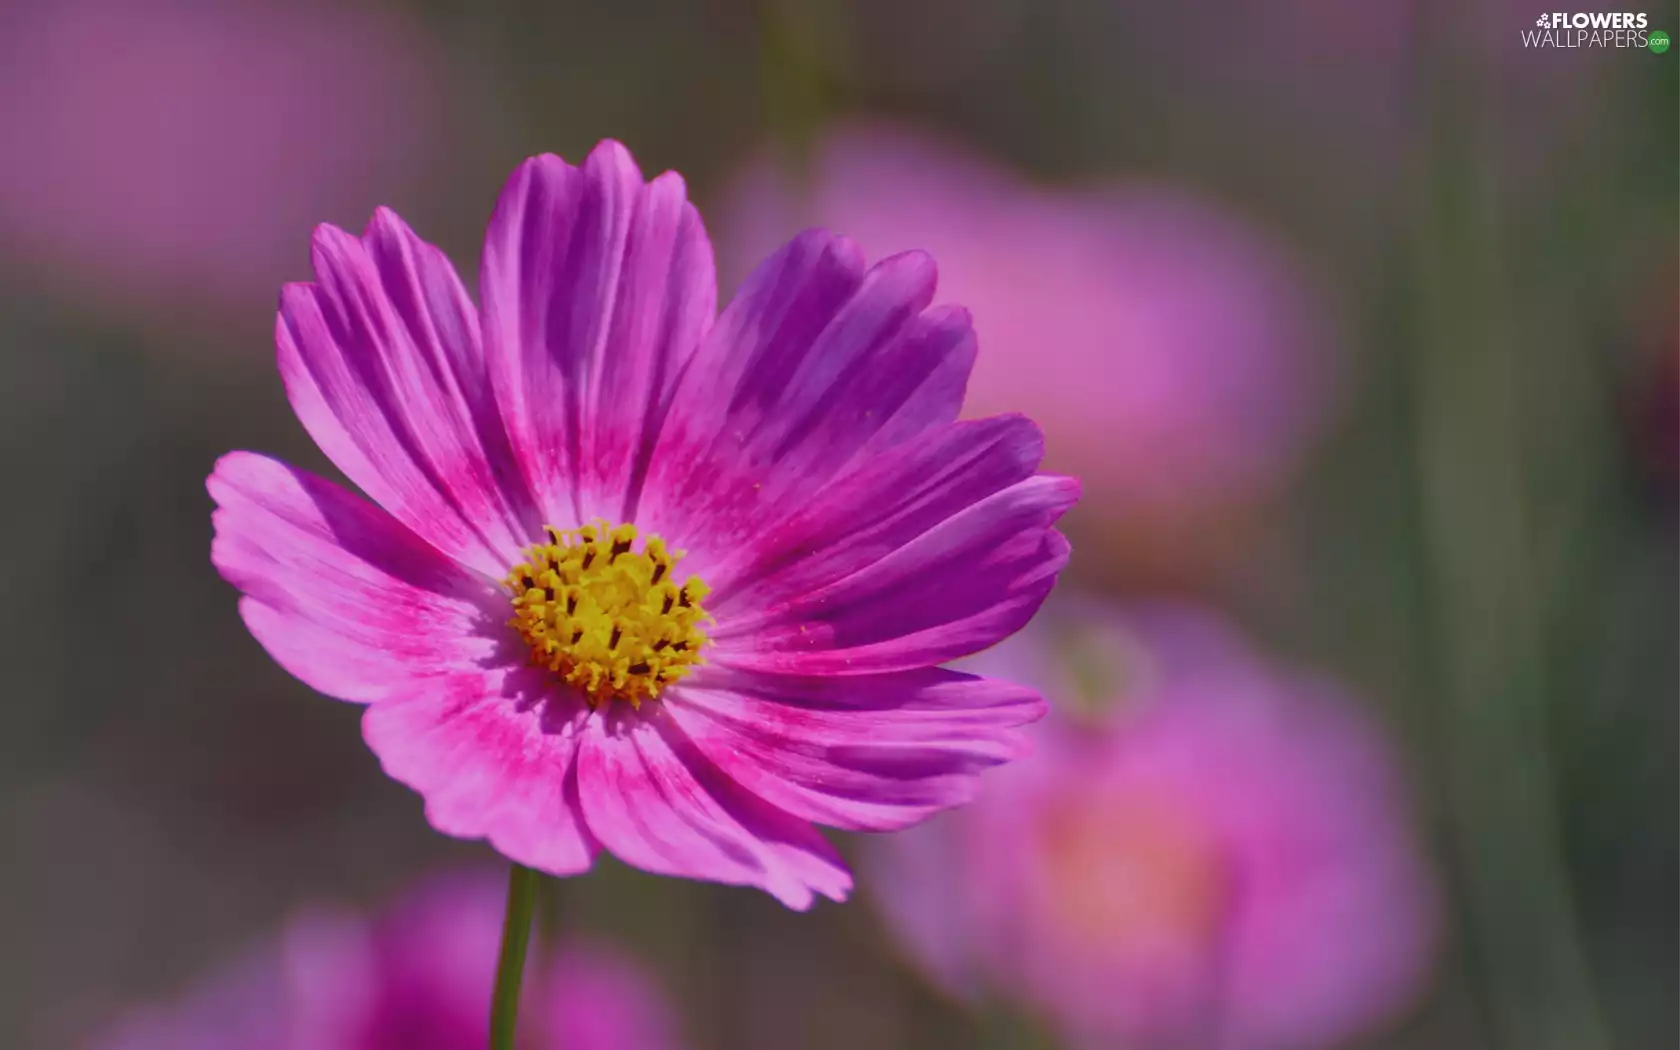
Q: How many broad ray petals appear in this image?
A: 8